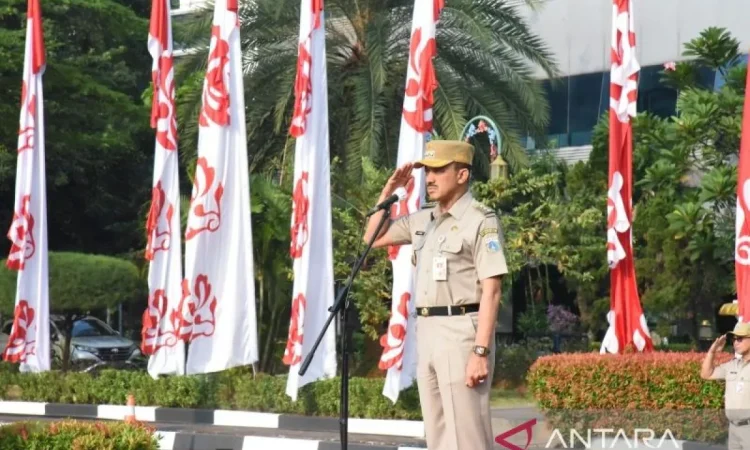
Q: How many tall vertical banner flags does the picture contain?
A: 7